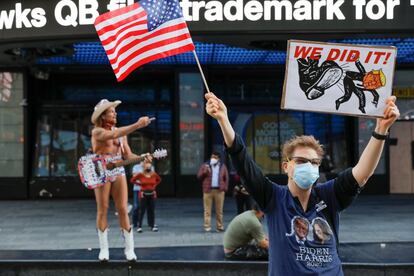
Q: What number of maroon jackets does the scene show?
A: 1